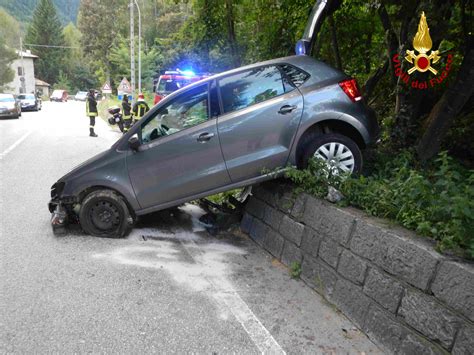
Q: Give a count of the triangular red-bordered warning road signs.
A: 2